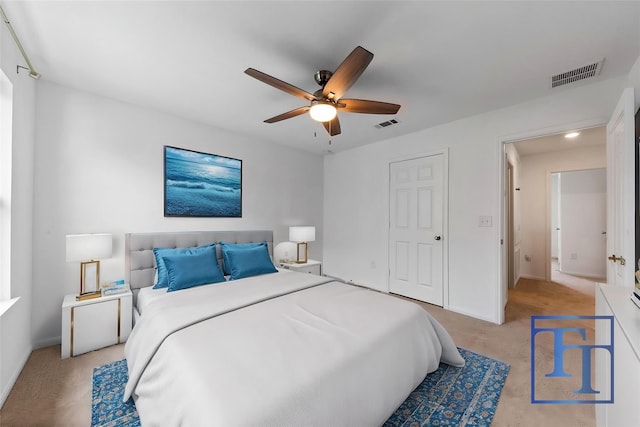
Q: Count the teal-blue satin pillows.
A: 4